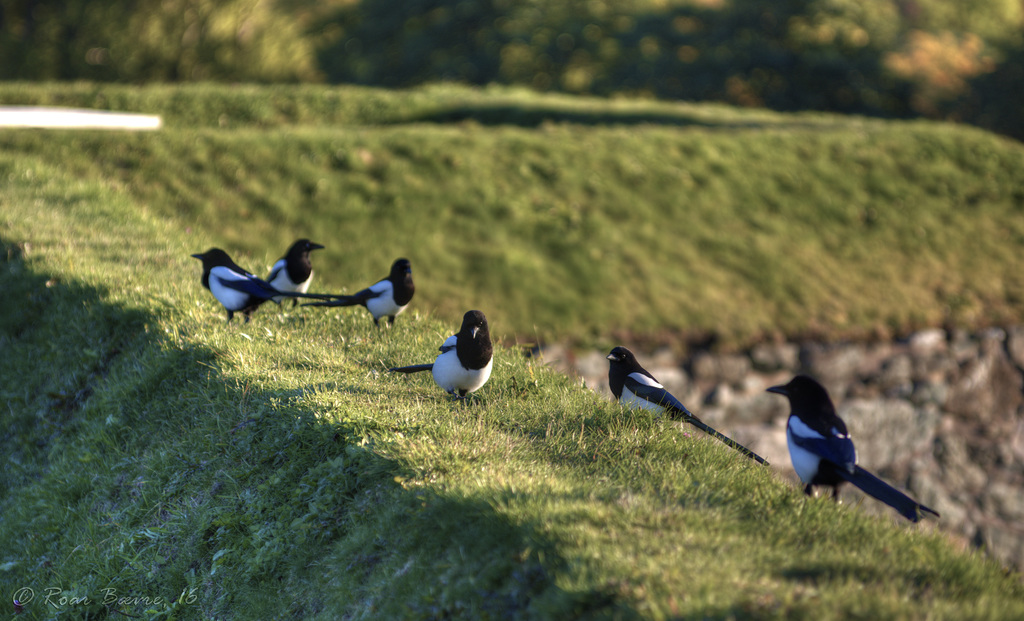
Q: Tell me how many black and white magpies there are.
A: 6